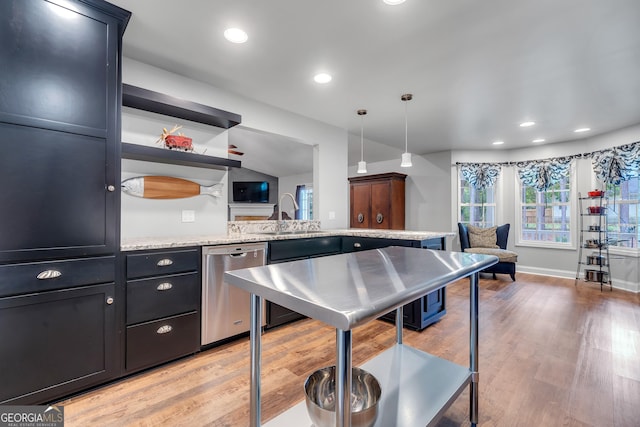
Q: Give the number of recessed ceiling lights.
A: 7